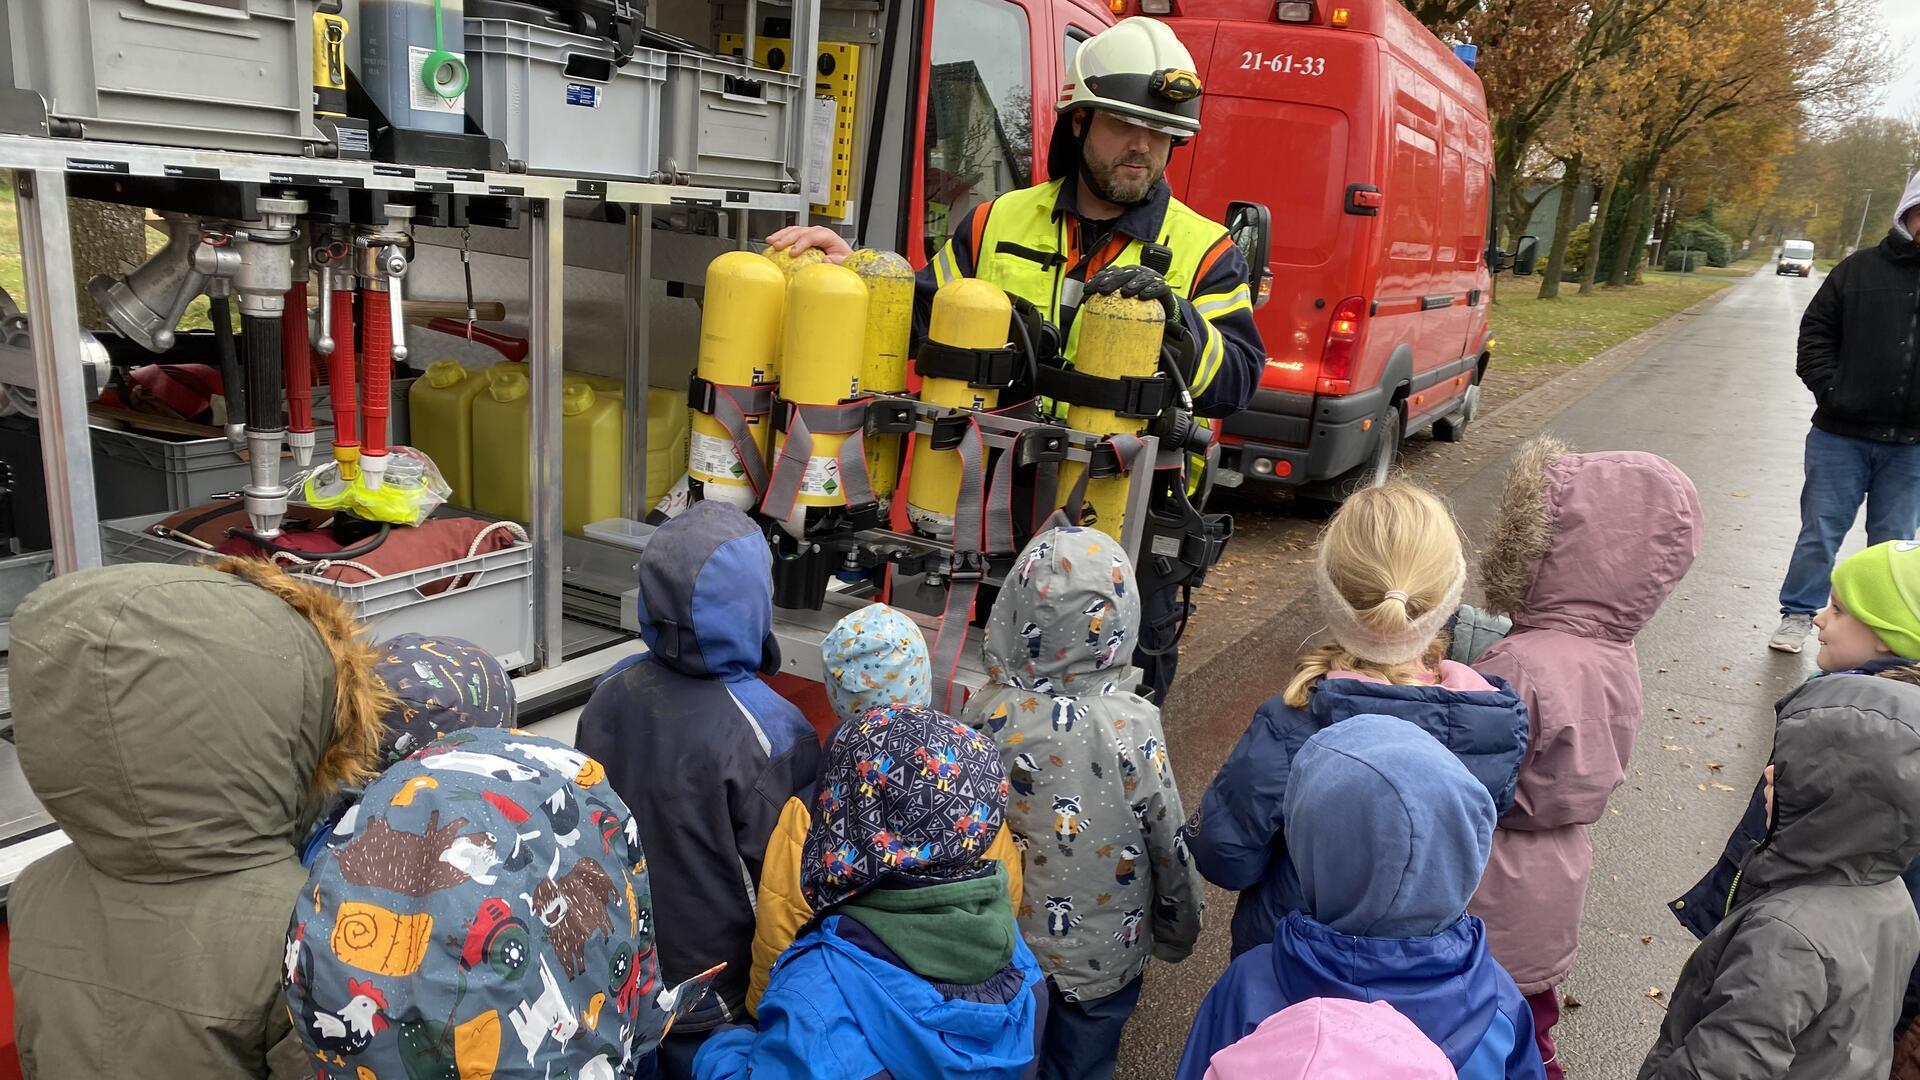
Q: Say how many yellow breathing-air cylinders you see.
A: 6